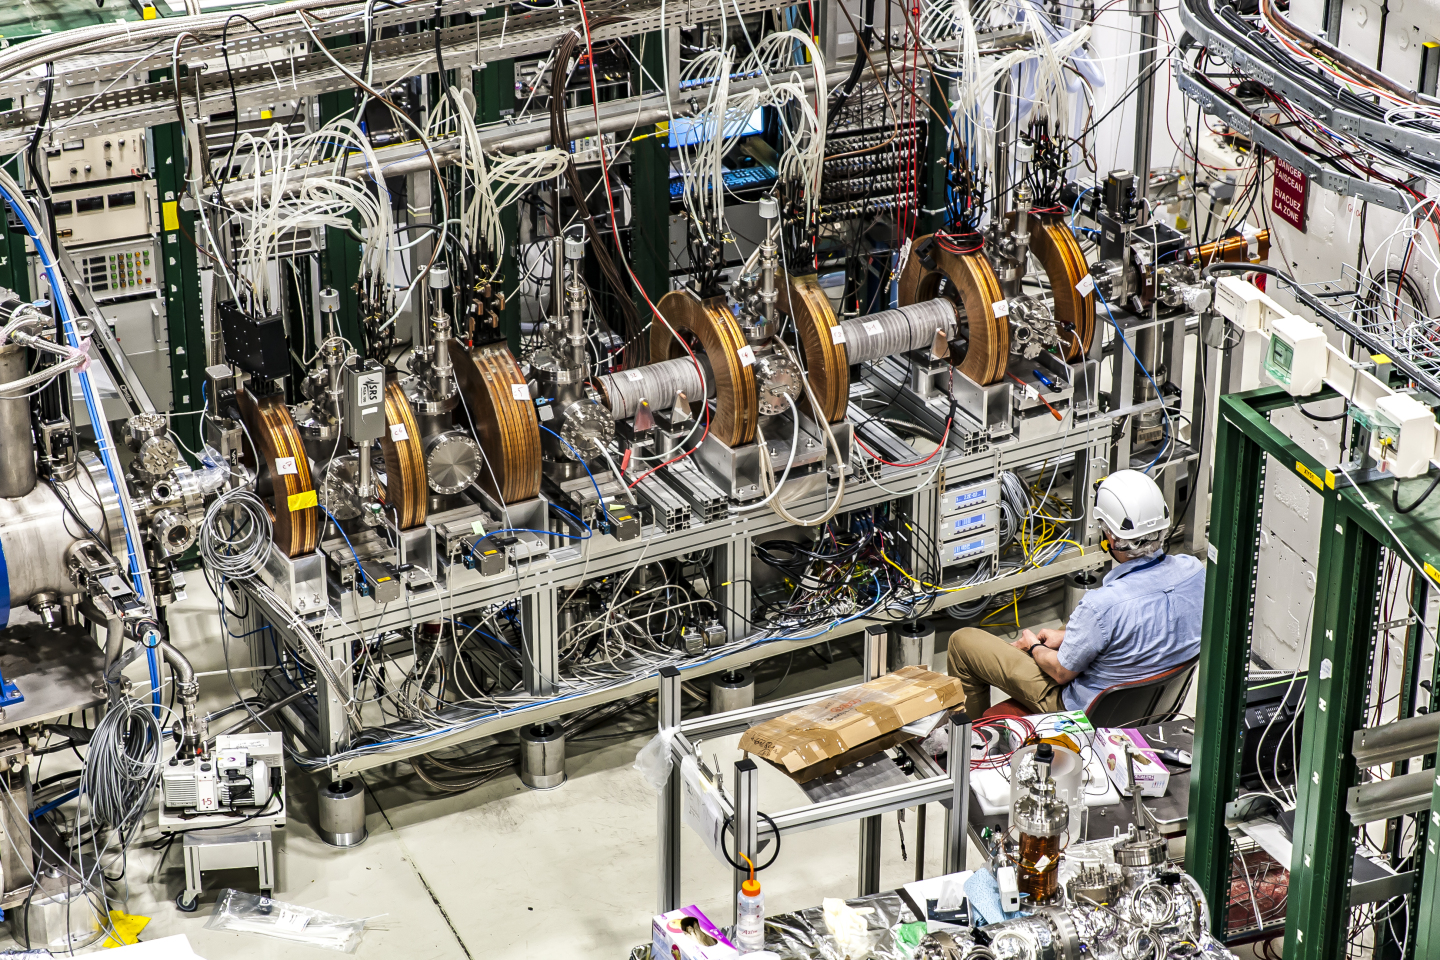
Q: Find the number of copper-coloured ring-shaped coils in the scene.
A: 7